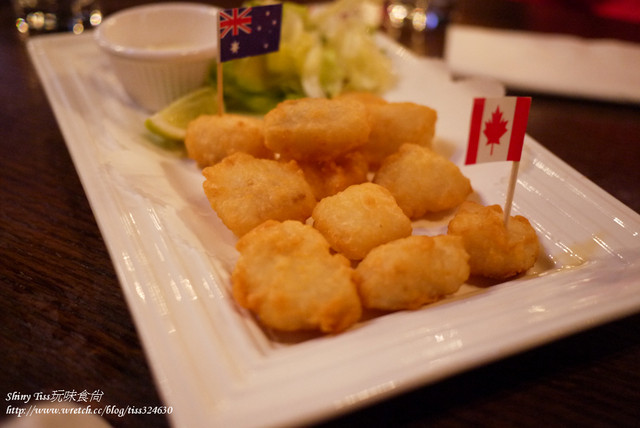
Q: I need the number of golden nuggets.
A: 11